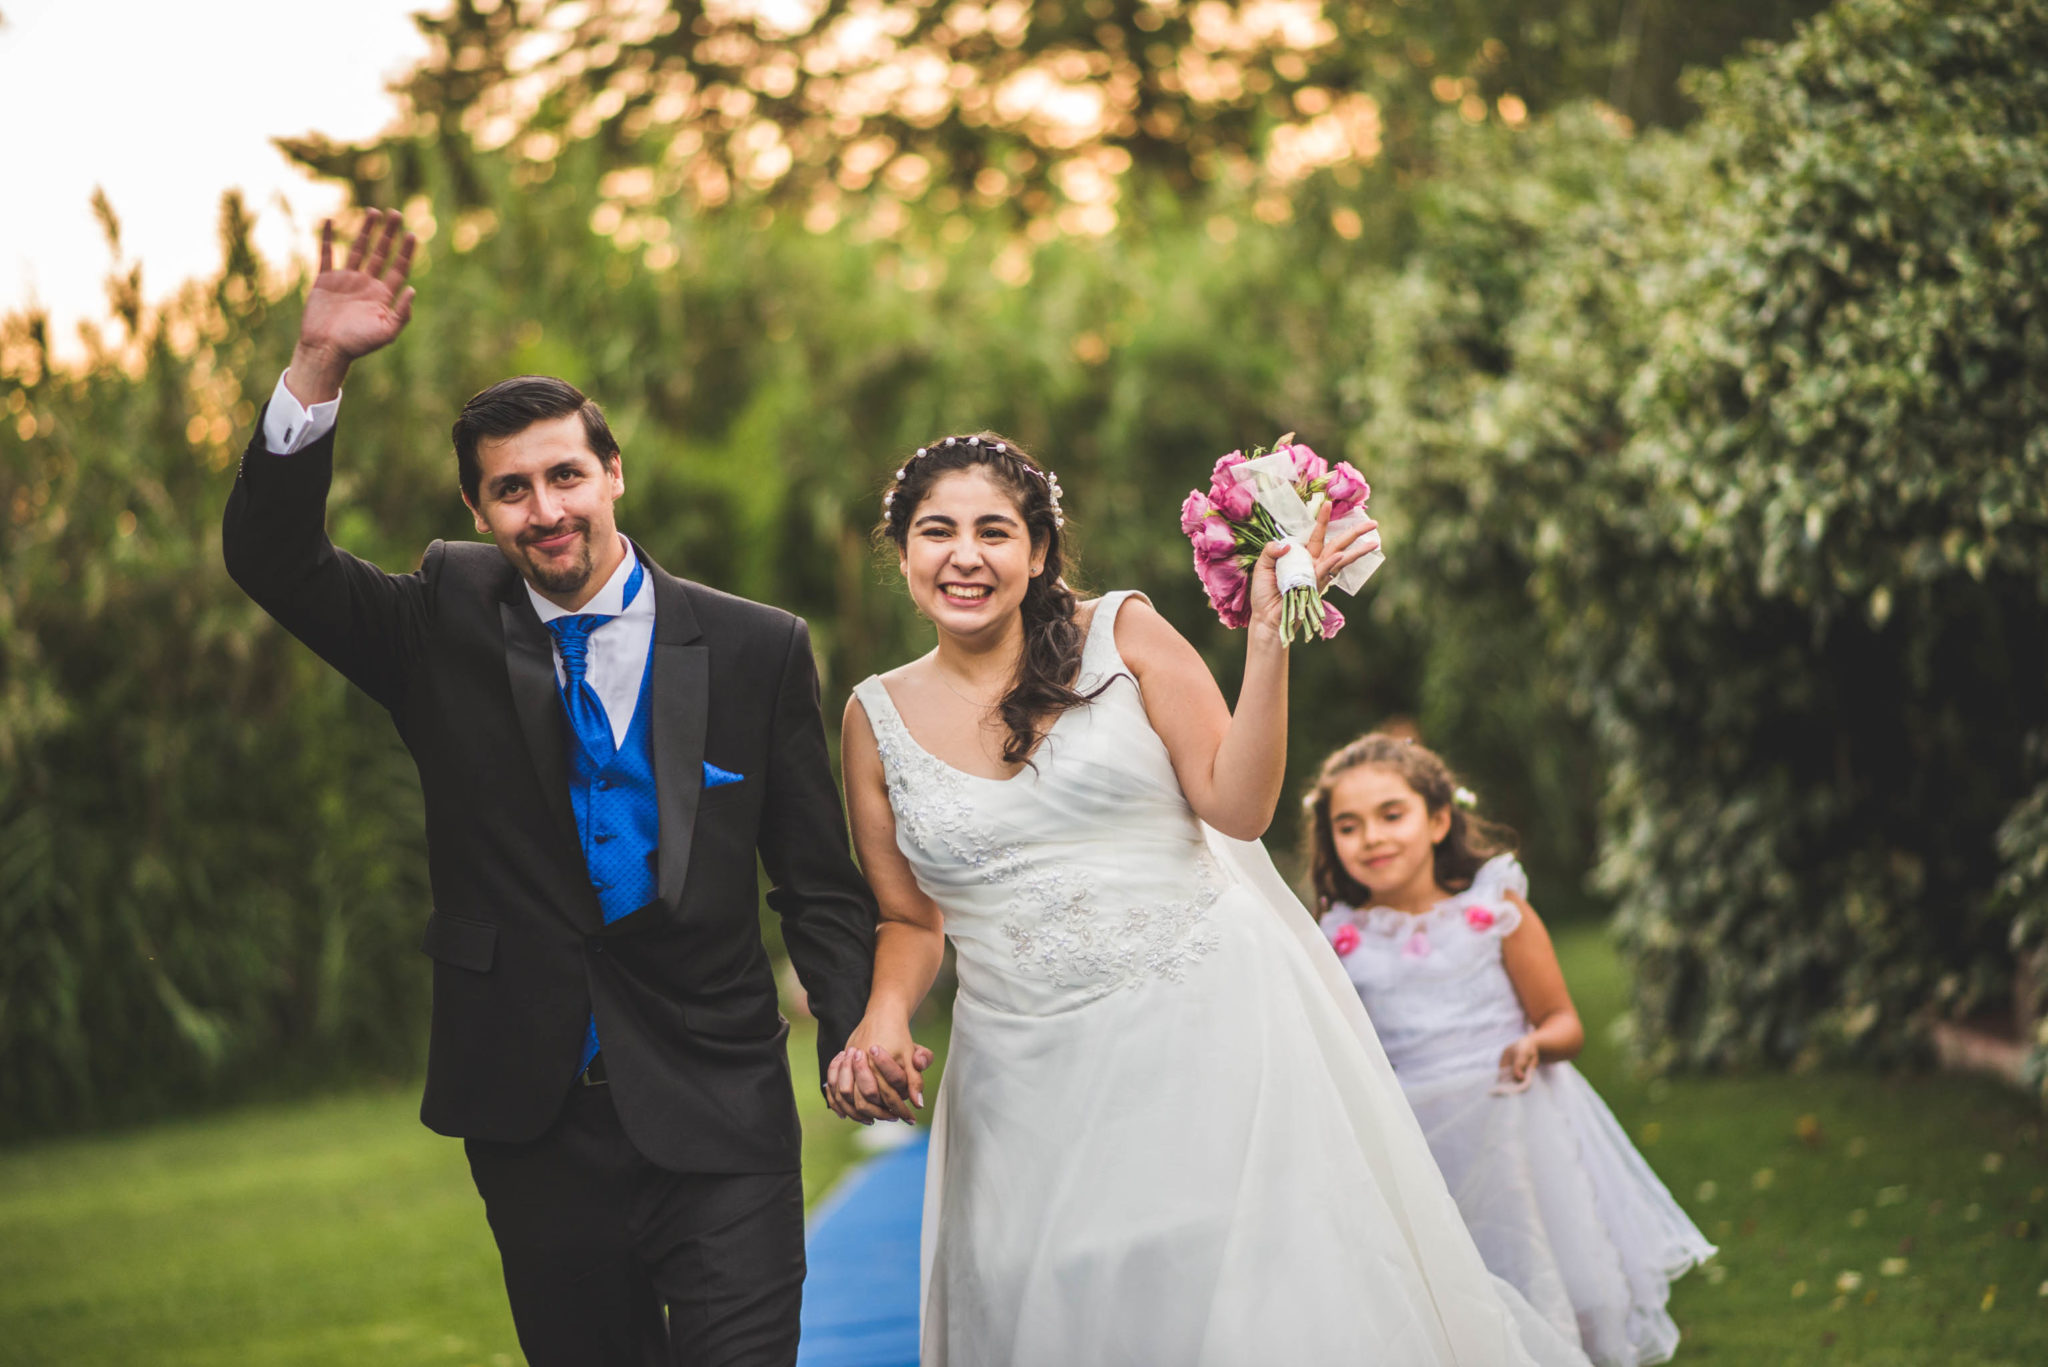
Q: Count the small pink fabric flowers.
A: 3